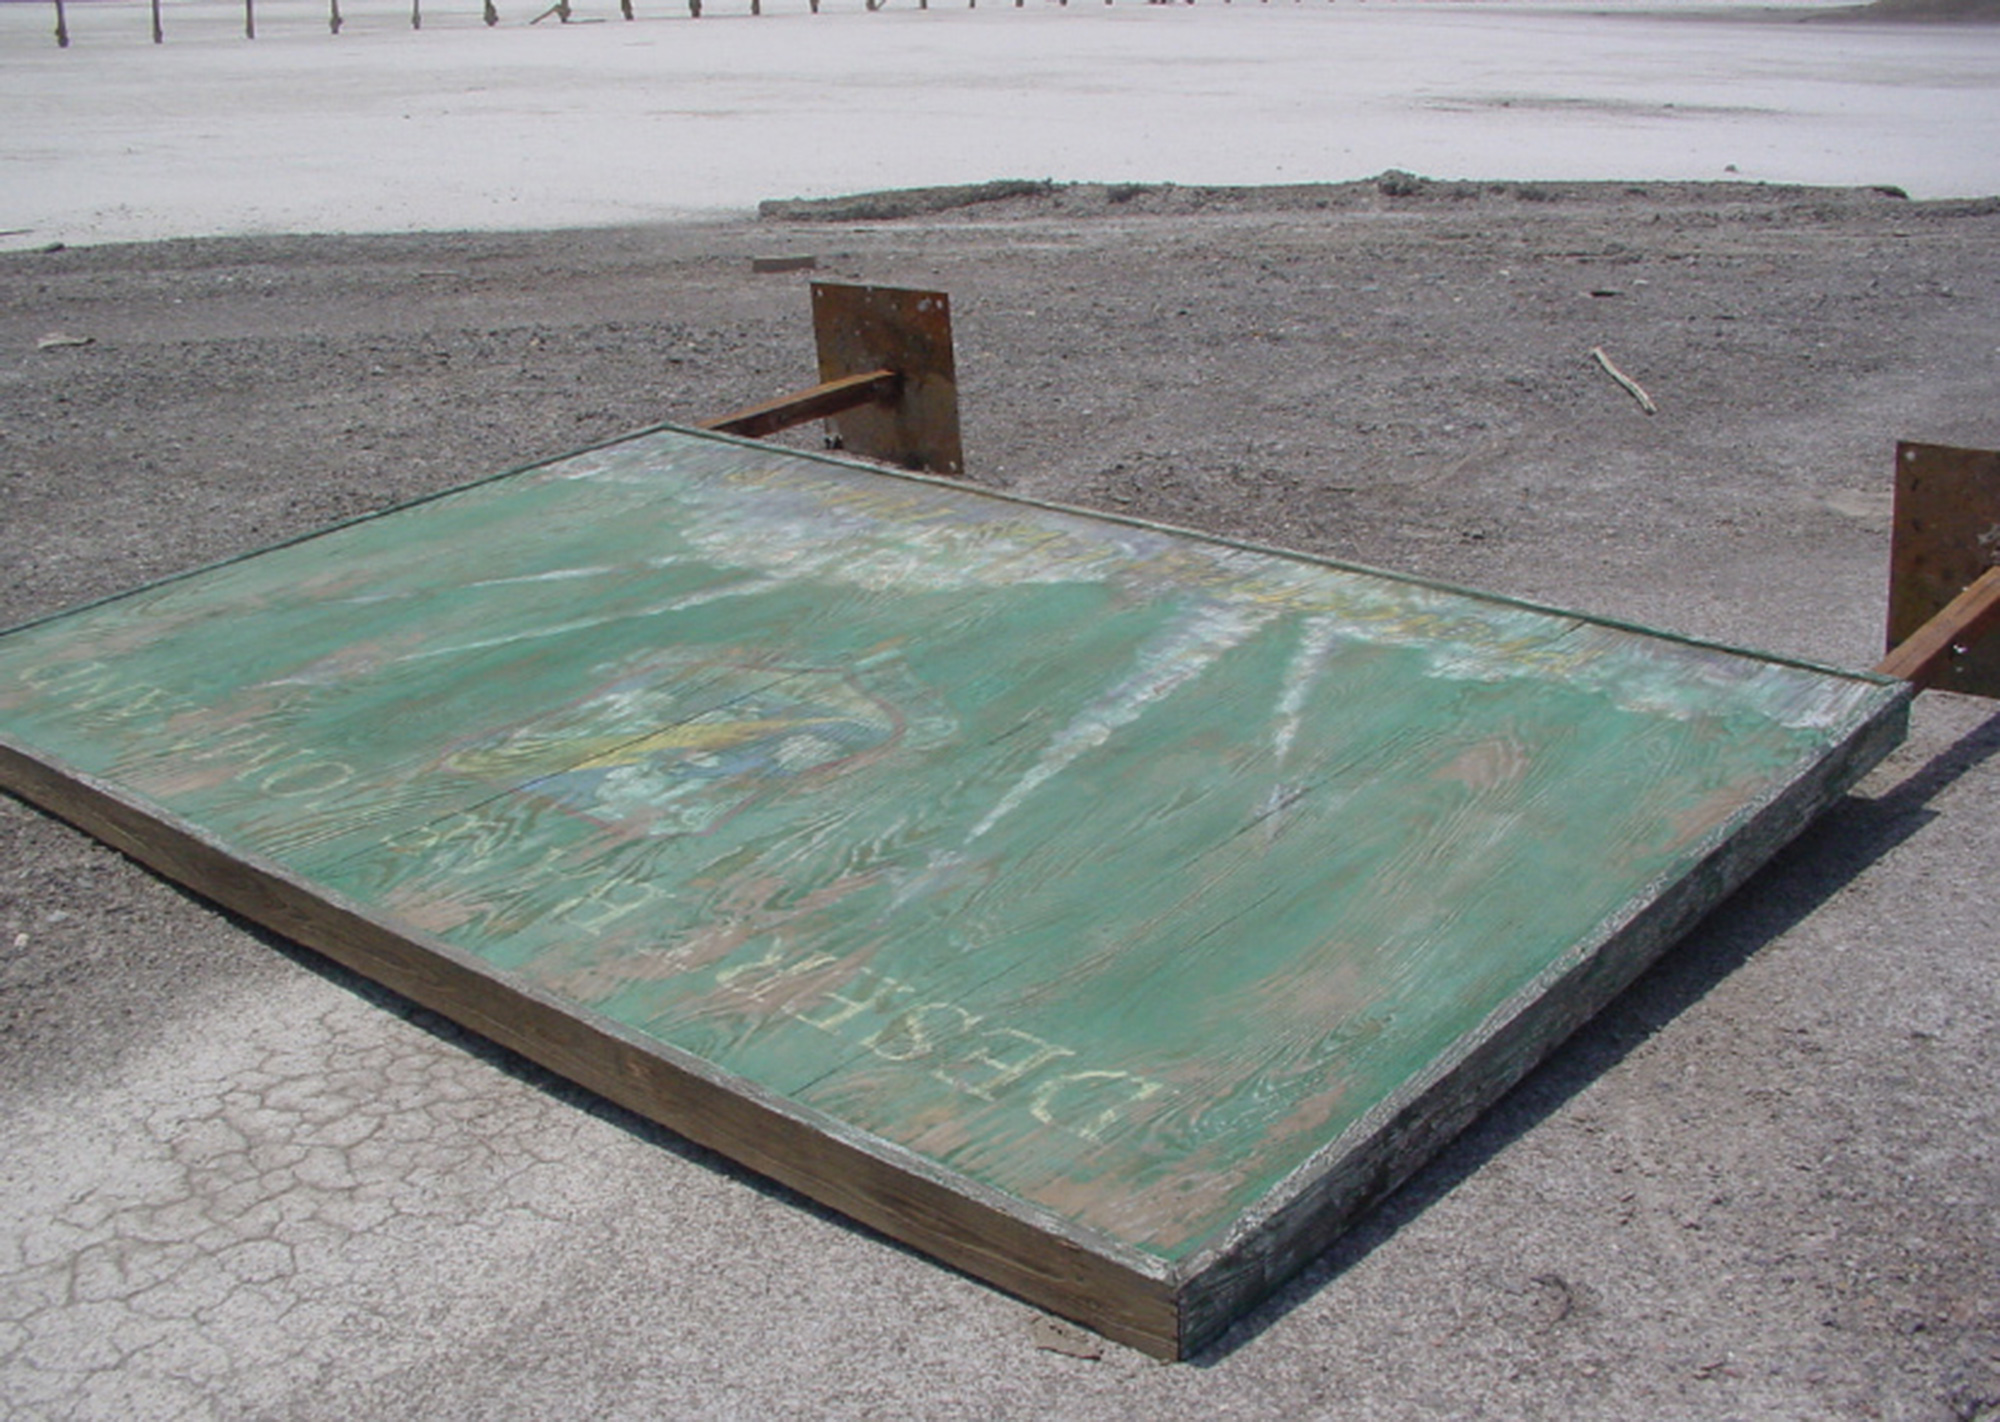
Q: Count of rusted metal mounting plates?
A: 2